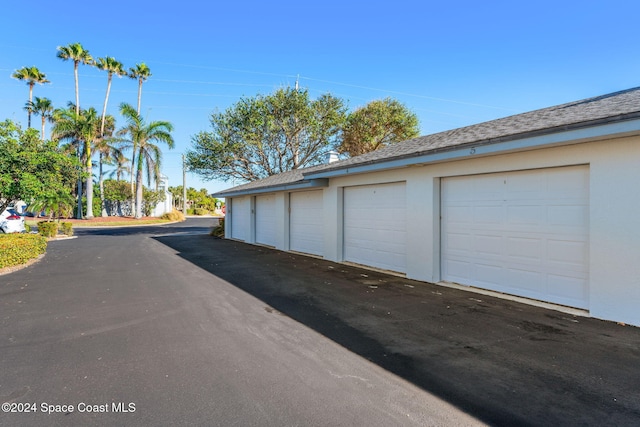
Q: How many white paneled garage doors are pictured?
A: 5